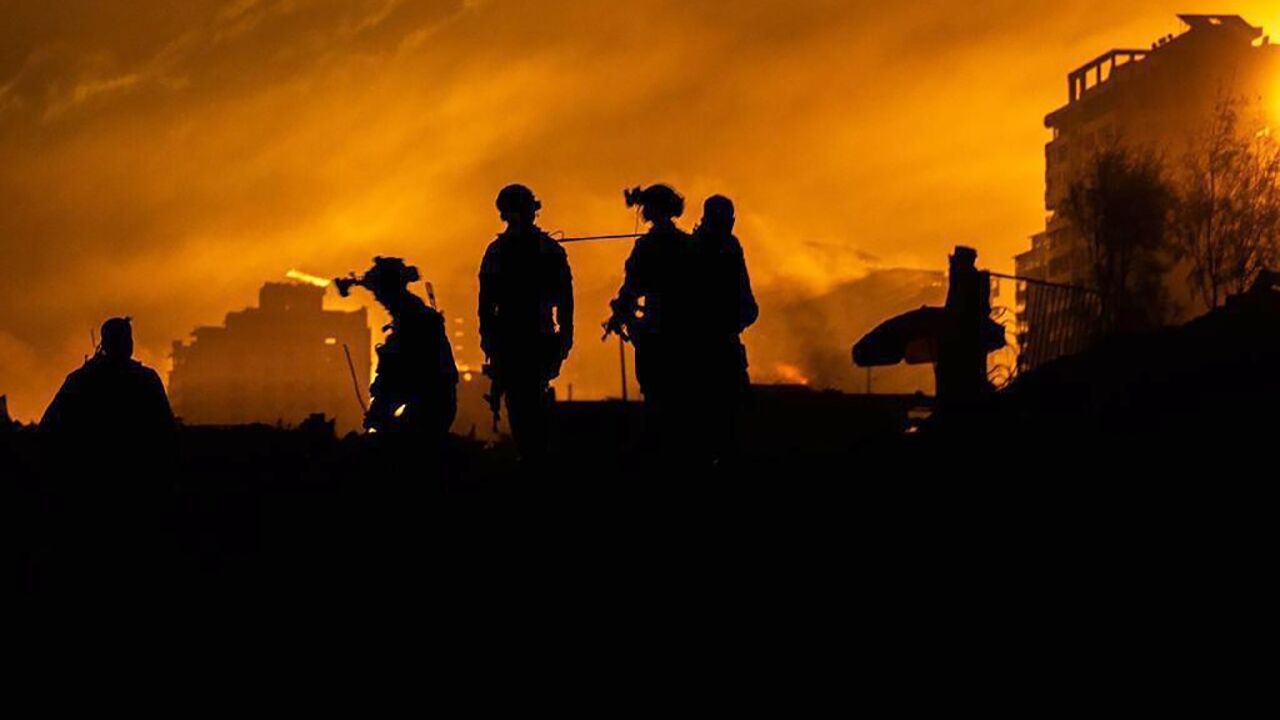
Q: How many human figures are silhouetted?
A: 5